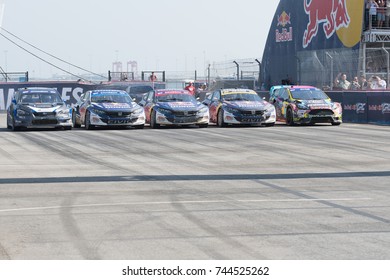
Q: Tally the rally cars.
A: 5